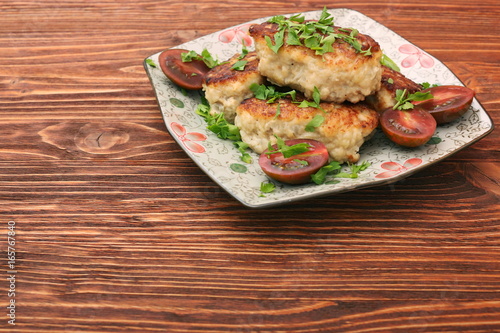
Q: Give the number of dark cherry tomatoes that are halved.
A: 4